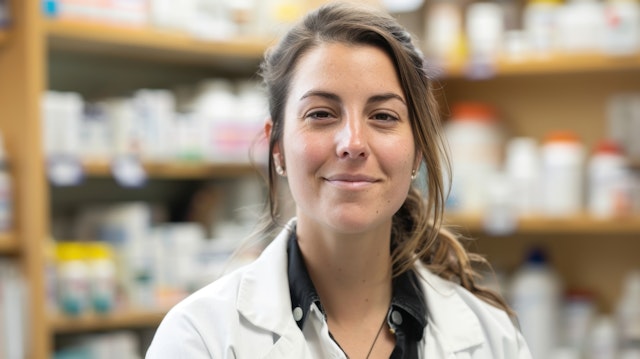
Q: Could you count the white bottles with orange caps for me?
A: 3